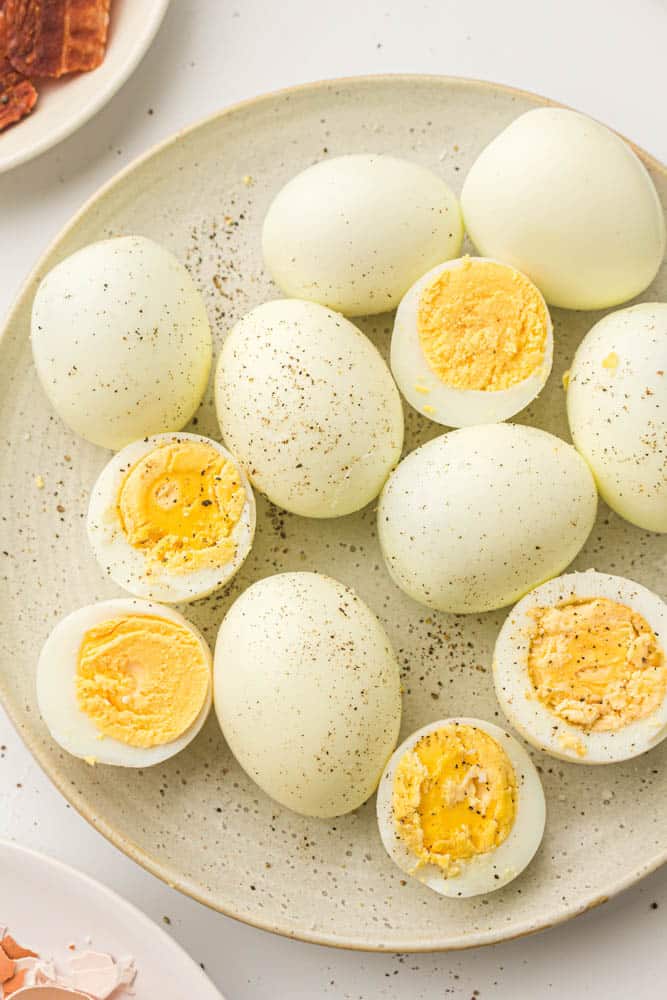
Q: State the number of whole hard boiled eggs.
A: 7